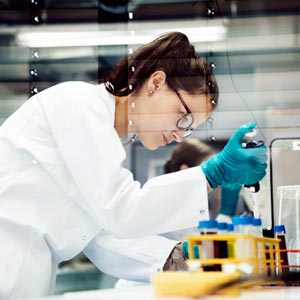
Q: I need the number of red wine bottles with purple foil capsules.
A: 0